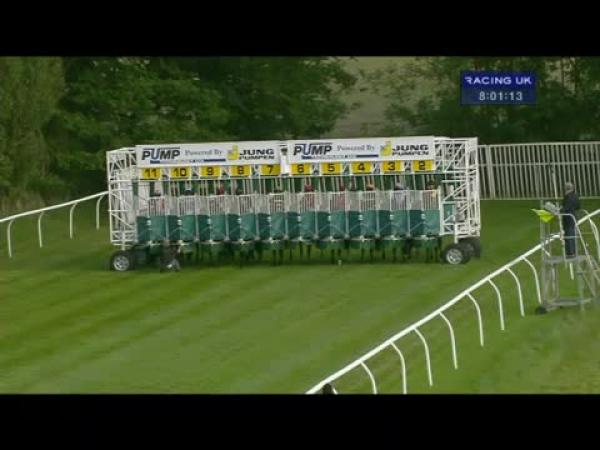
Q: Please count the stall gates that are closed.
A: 10